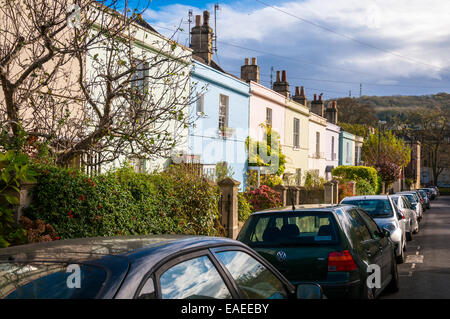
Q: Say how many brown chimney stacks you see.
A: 6